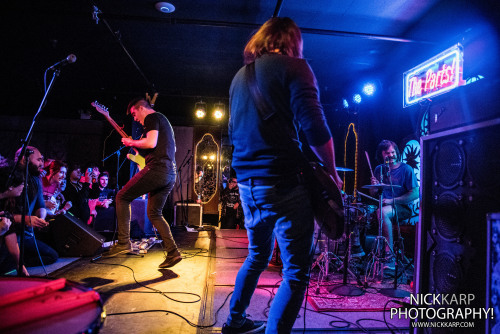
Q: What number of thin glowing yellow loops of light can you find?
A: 2